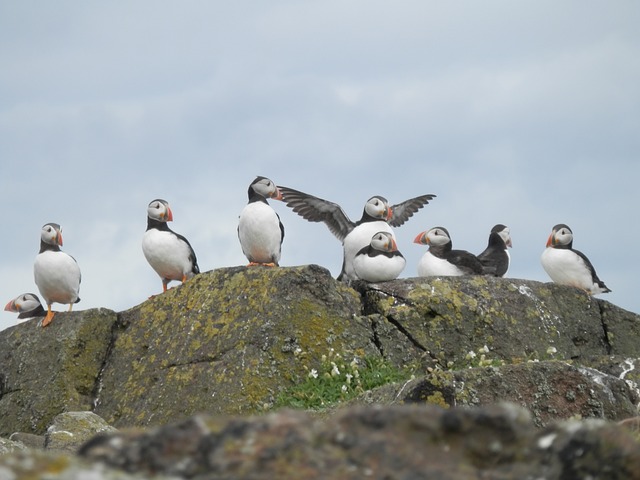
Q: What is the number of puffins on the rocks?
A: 9